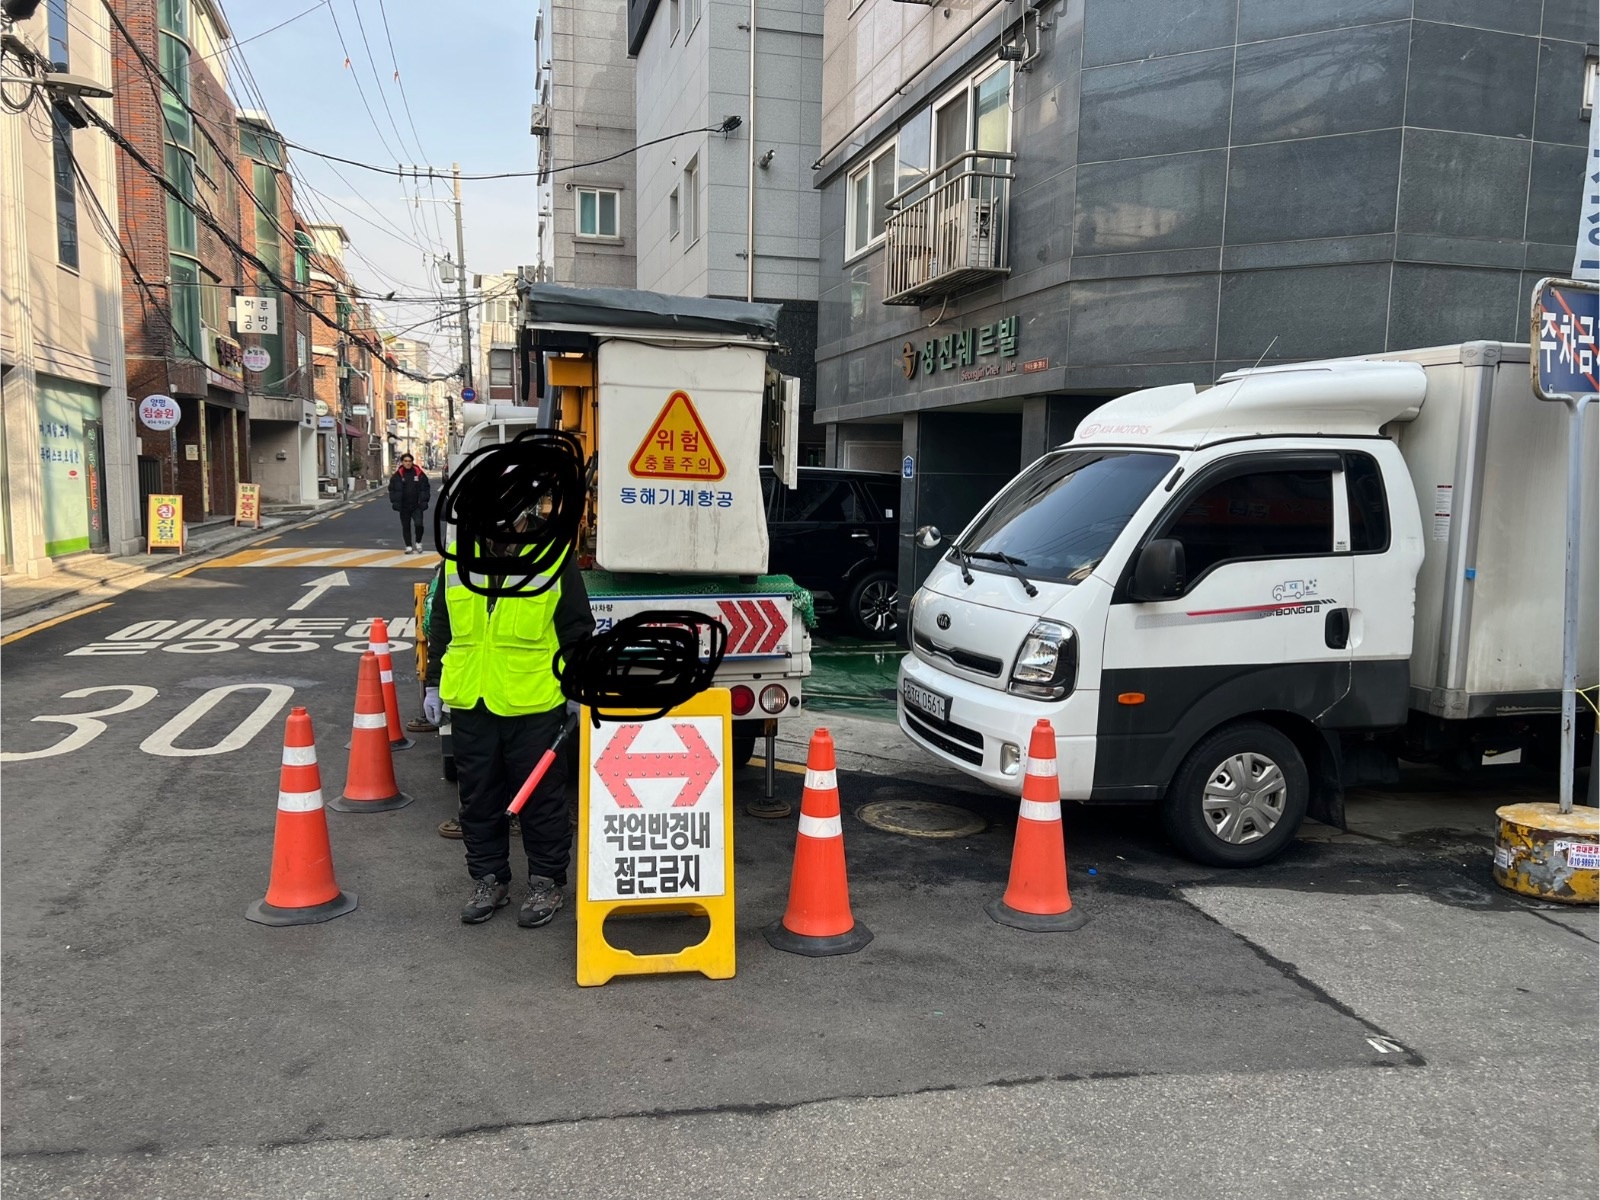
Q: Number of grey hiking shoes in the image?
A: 2